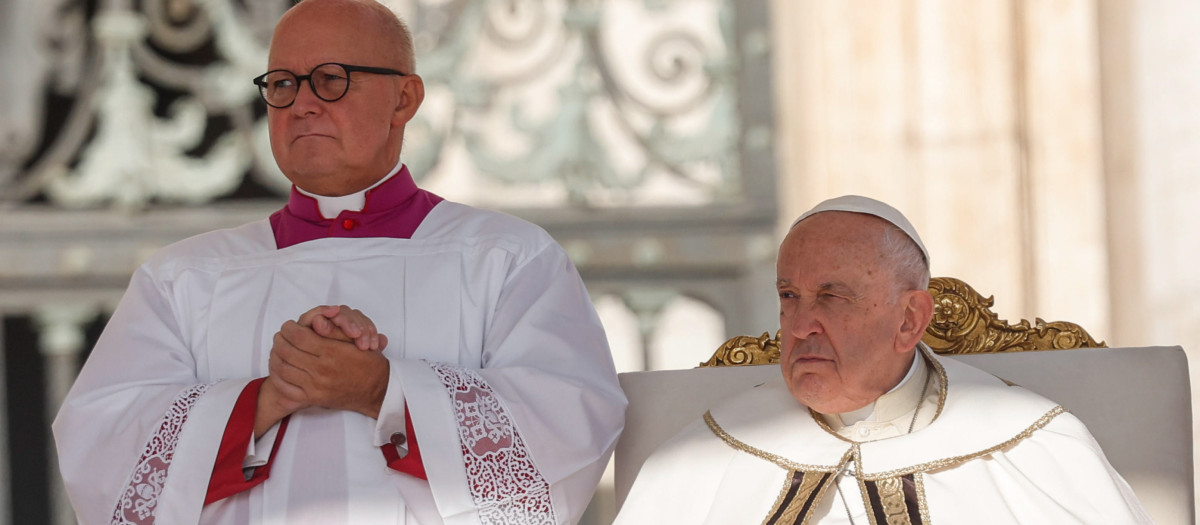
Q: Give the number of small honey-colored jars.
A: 0